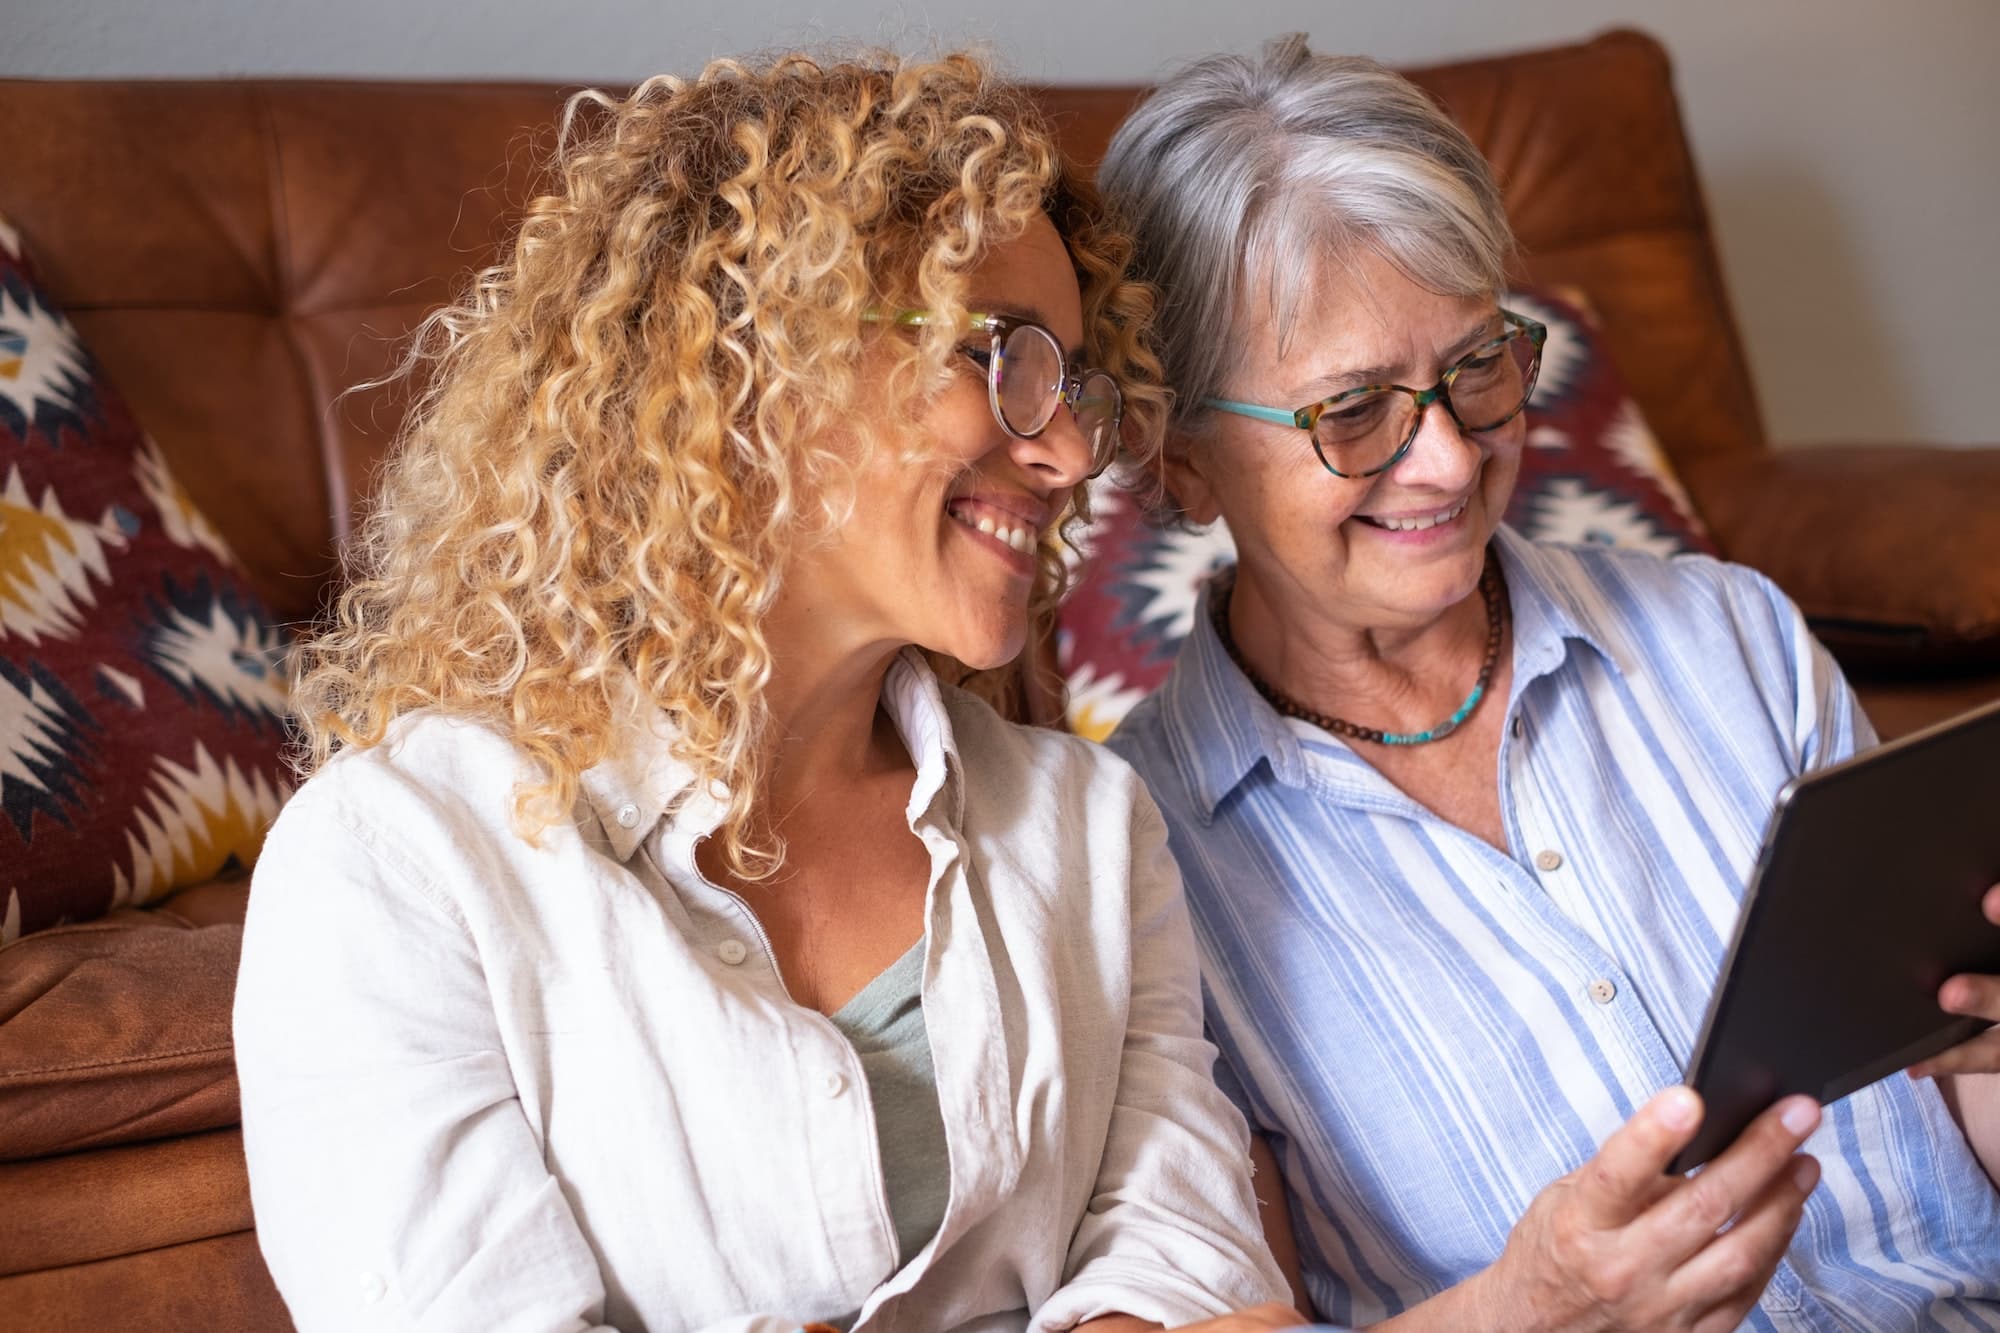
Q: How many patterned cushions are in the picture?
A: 2